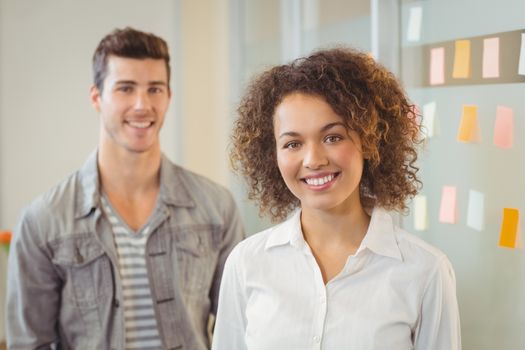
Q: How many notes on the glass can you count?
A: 13